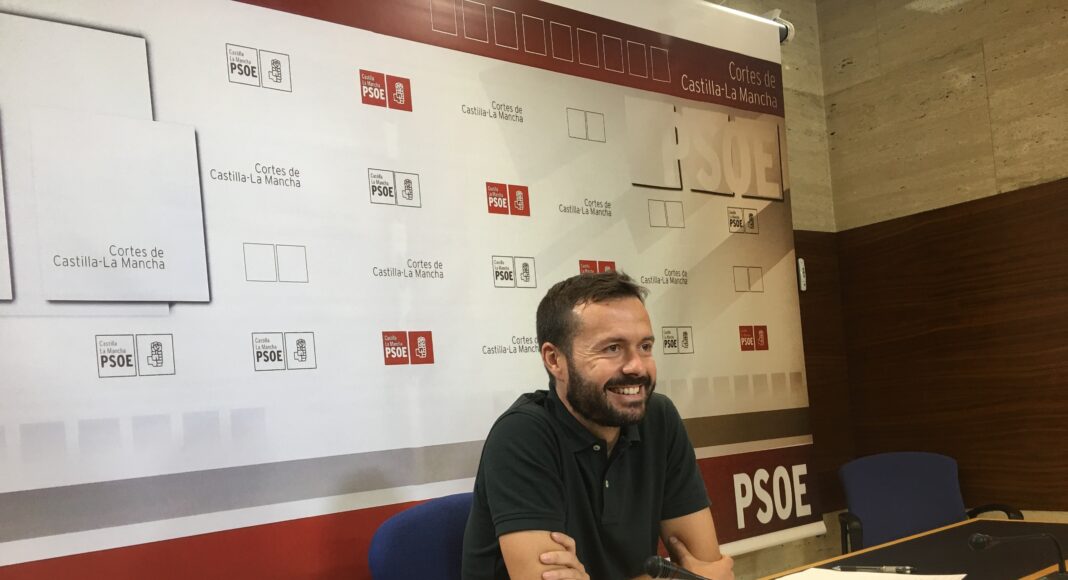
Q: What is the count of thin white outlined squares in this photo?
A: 9